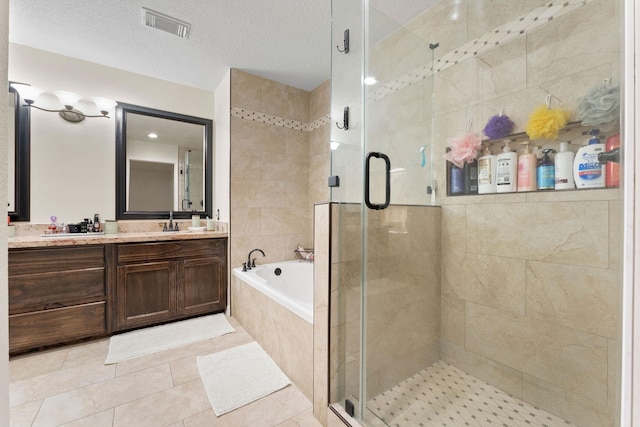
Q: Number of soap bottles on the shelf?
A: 9